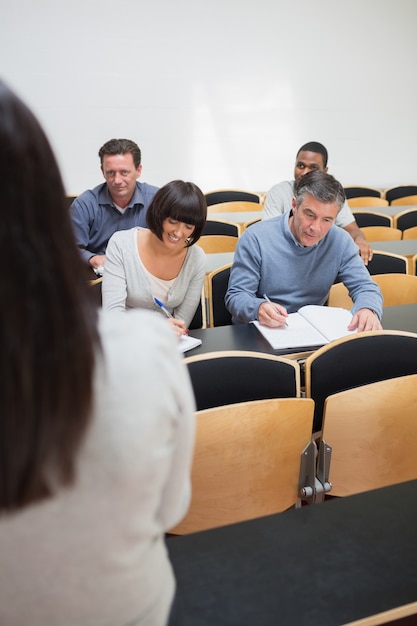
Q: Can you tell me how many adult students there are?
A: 4